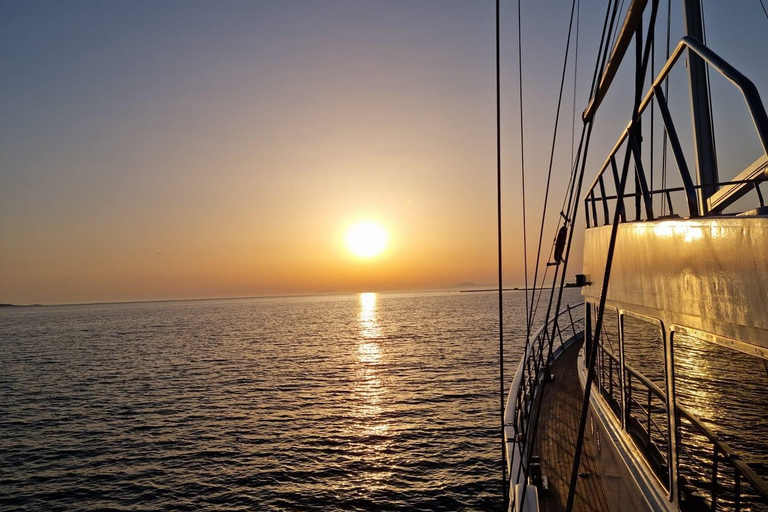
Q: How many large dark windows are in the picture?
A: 3